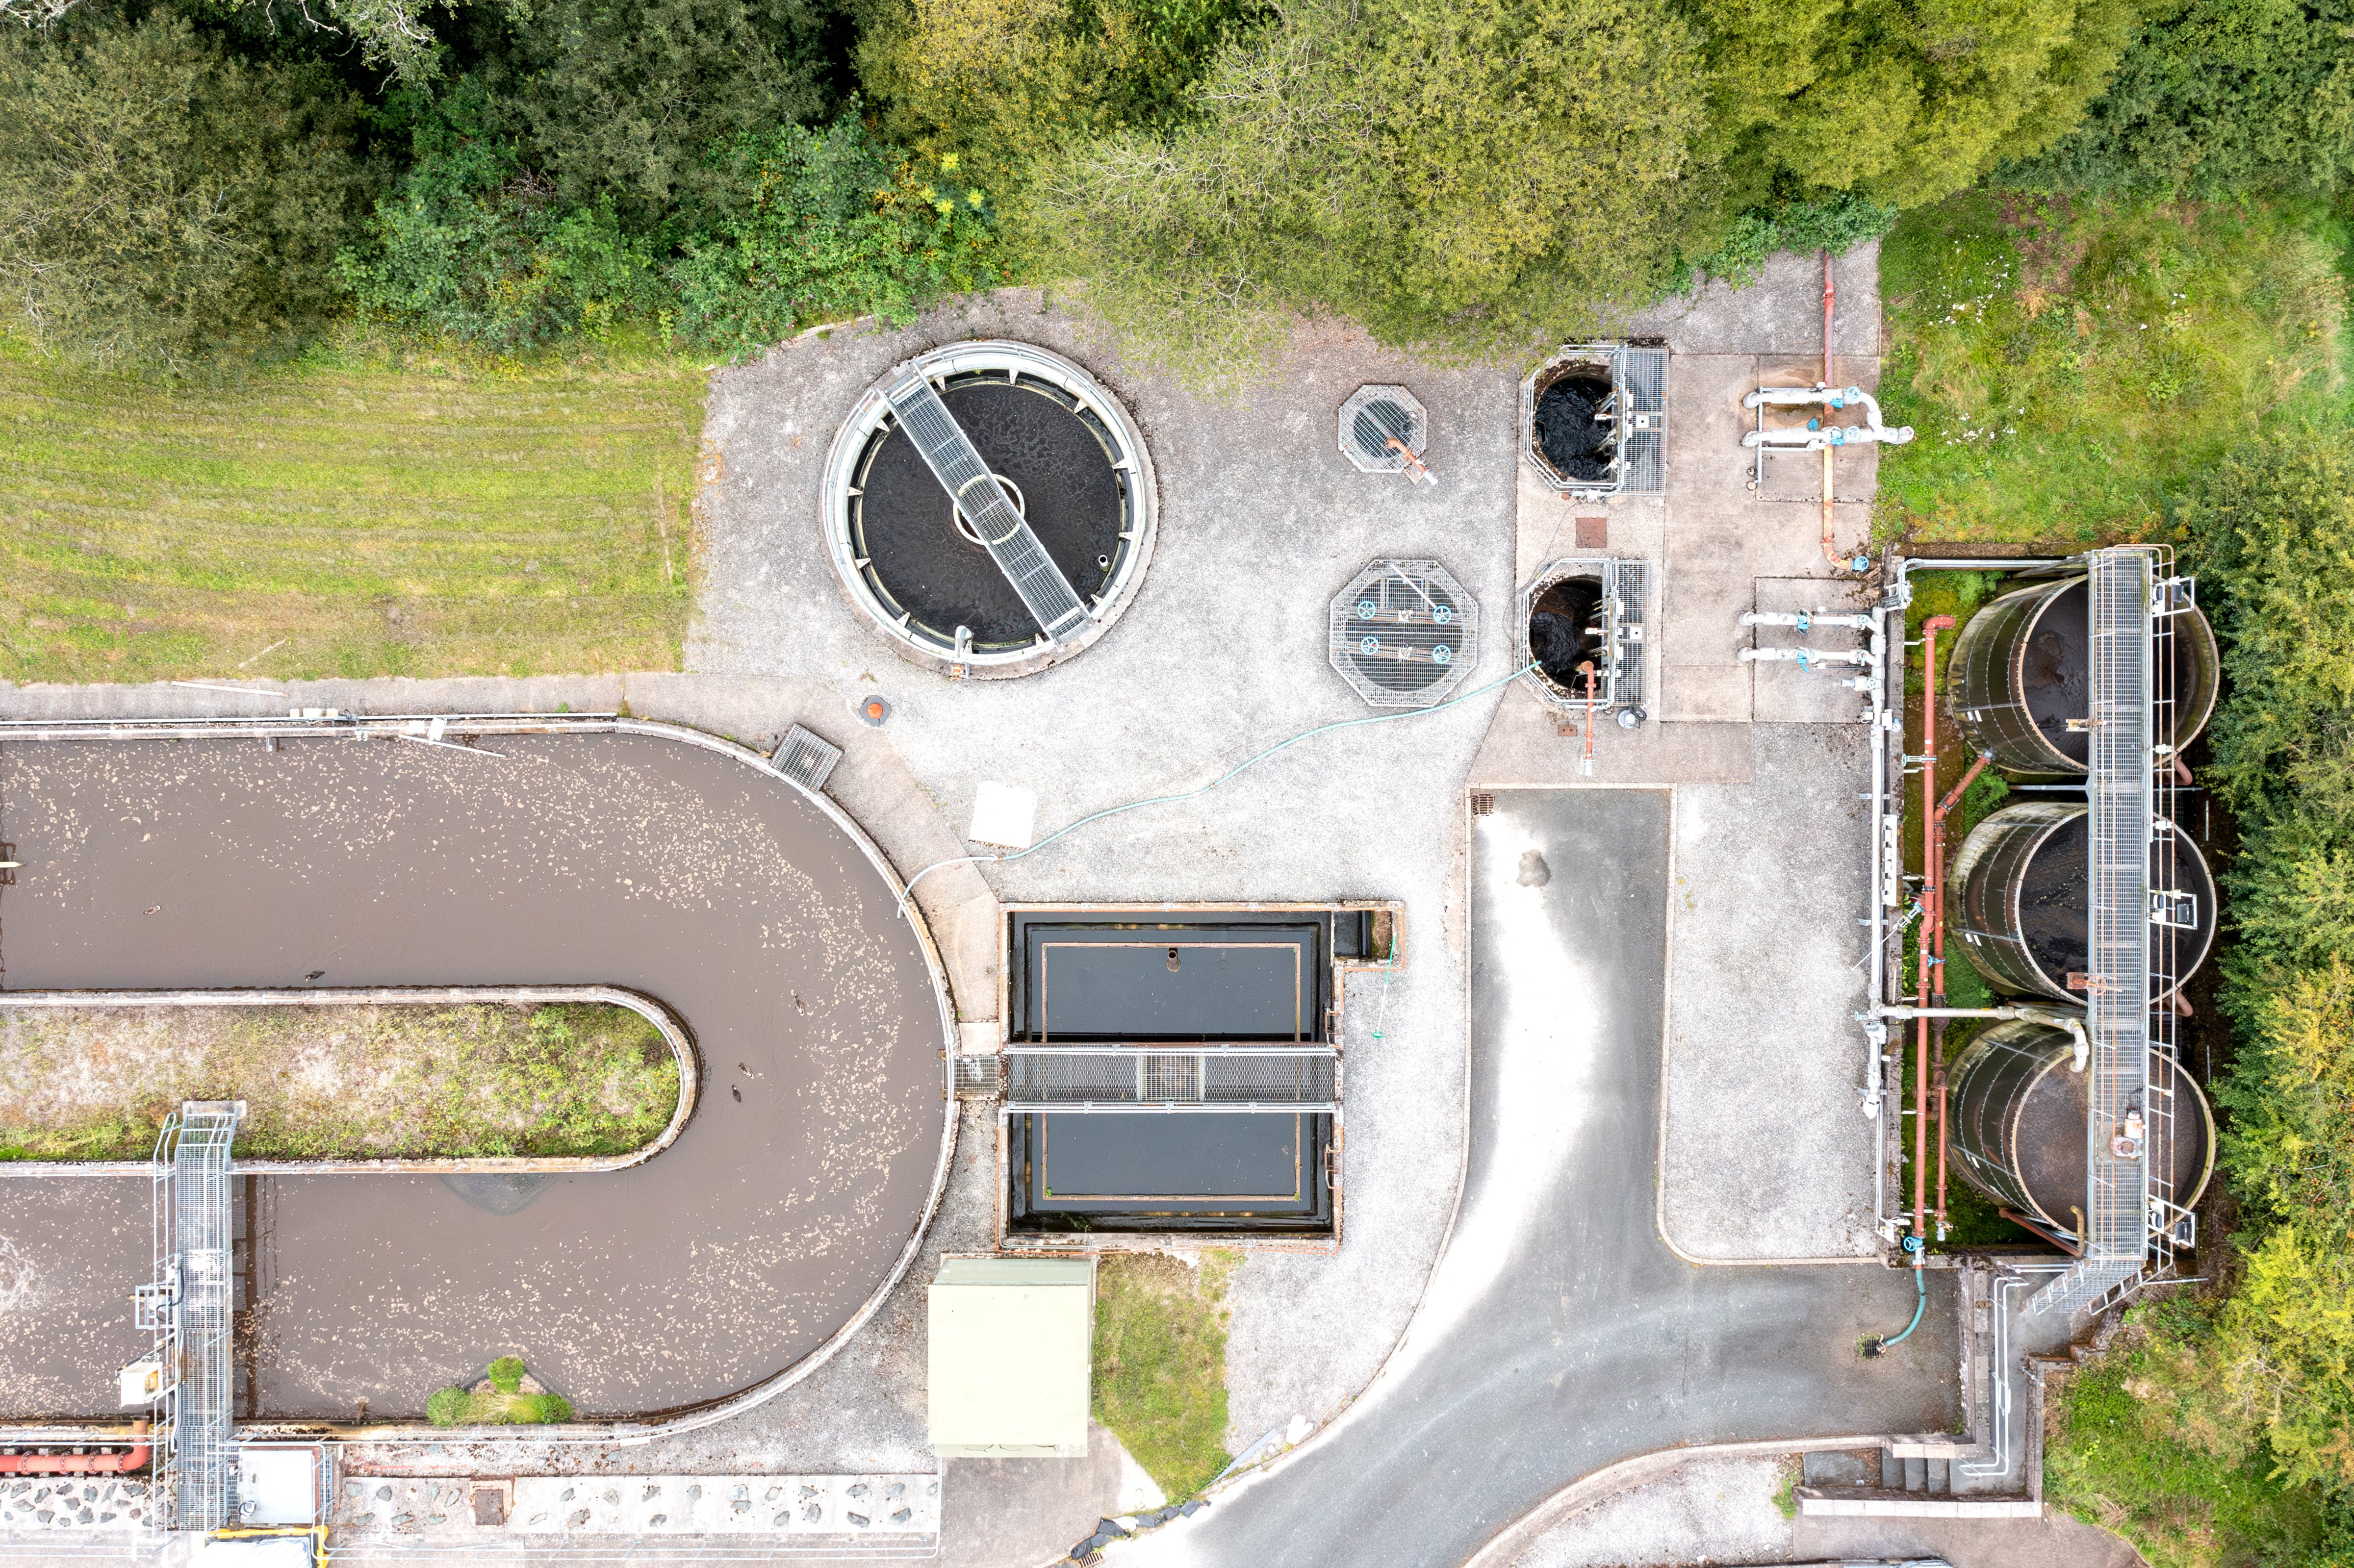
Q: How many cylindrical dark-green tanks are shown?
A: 3